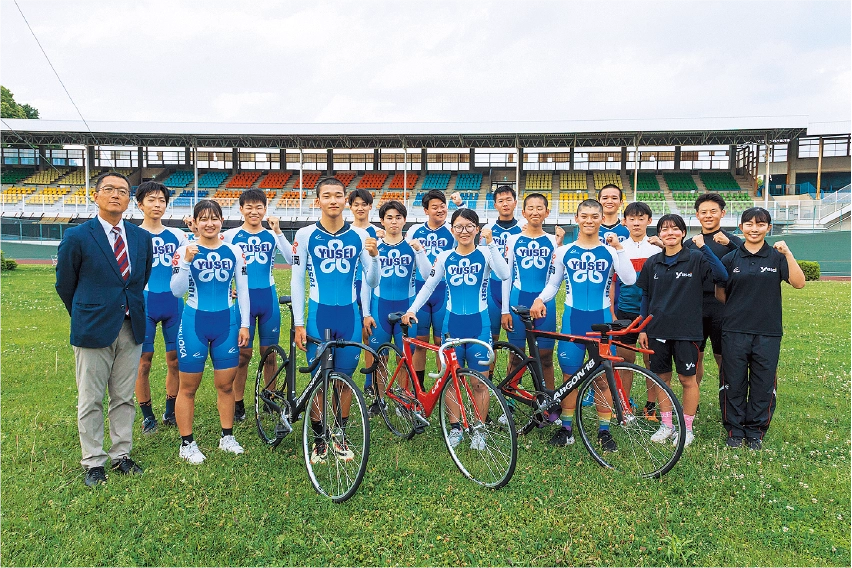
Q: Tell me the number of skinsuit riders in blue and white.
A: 12